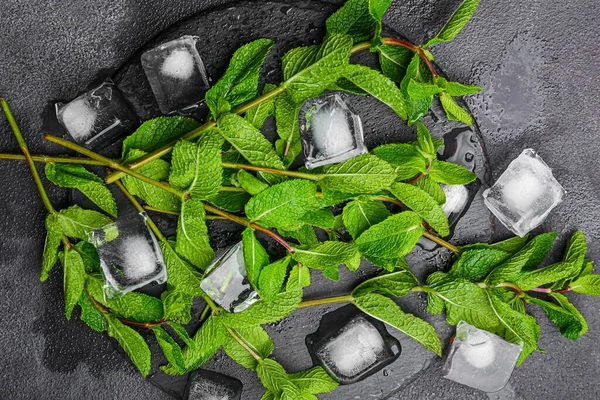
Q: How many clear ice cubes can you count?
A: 10